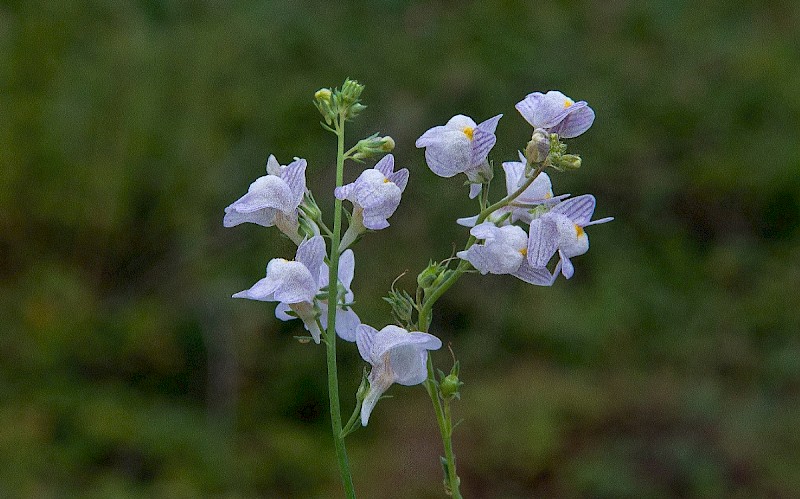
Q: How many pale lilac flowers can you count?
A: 10